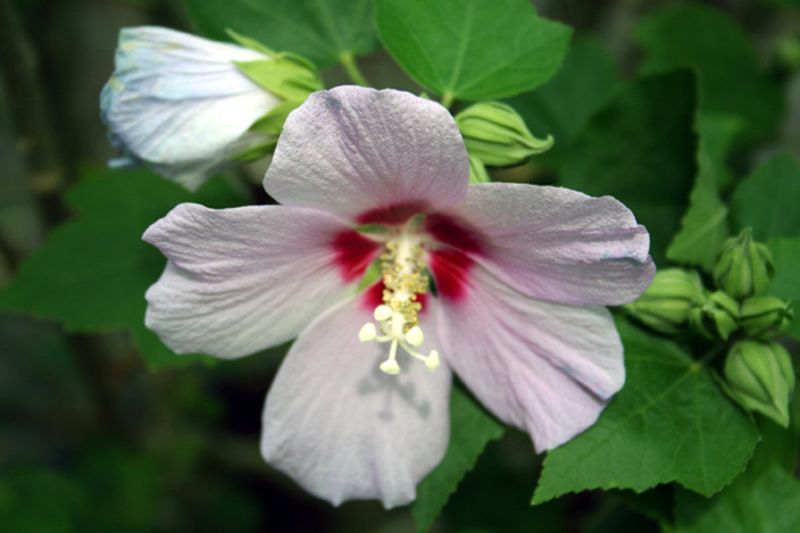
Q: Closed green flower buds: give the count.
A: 6